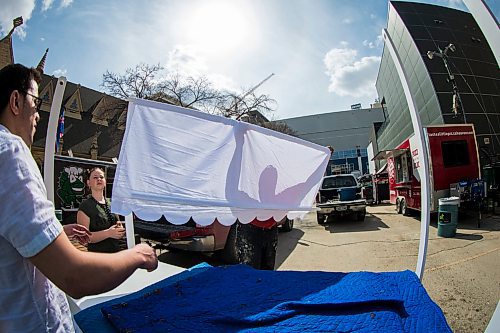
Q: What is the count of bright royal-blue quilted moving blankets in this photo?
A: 1